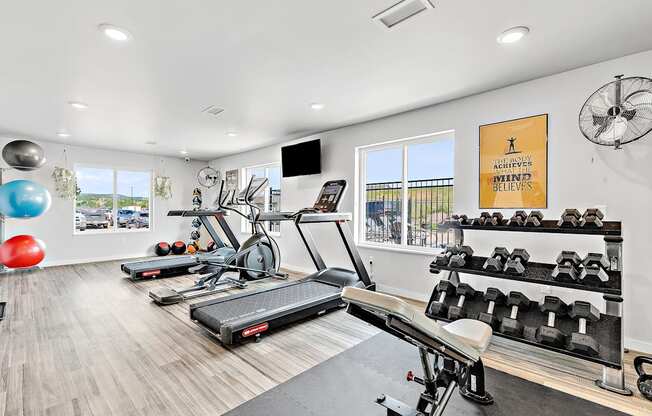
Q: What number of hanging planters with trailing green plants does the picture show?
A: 2